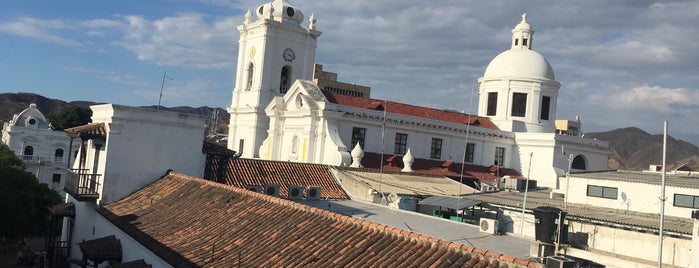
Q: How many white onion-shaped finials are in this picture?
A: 2